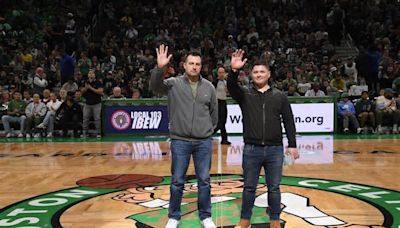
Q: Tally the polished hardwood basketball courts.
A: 1